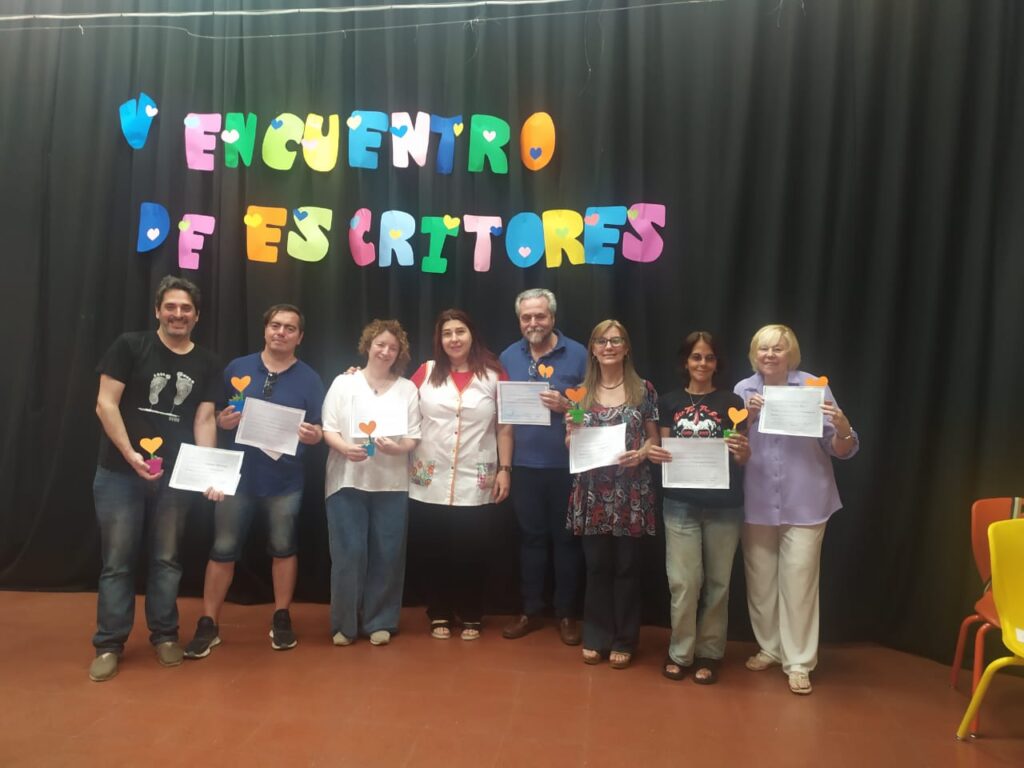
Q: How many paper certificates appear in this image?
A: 7